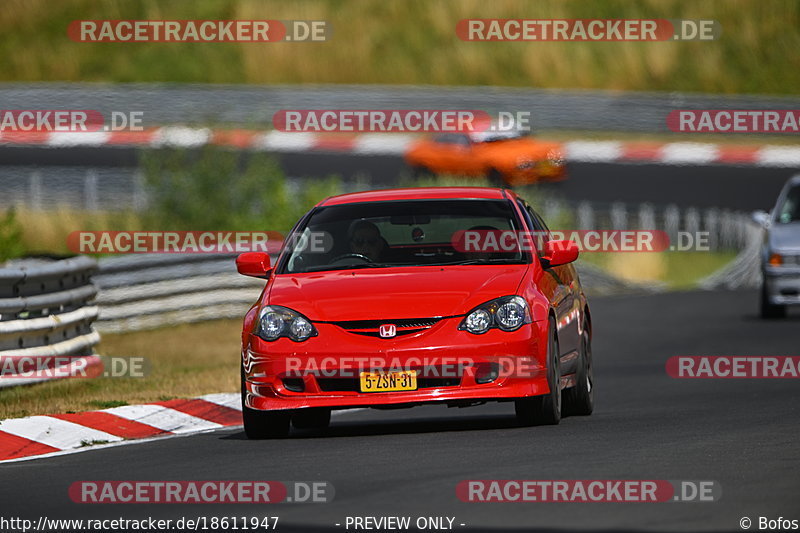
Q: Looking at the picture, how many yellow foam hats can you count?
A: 0